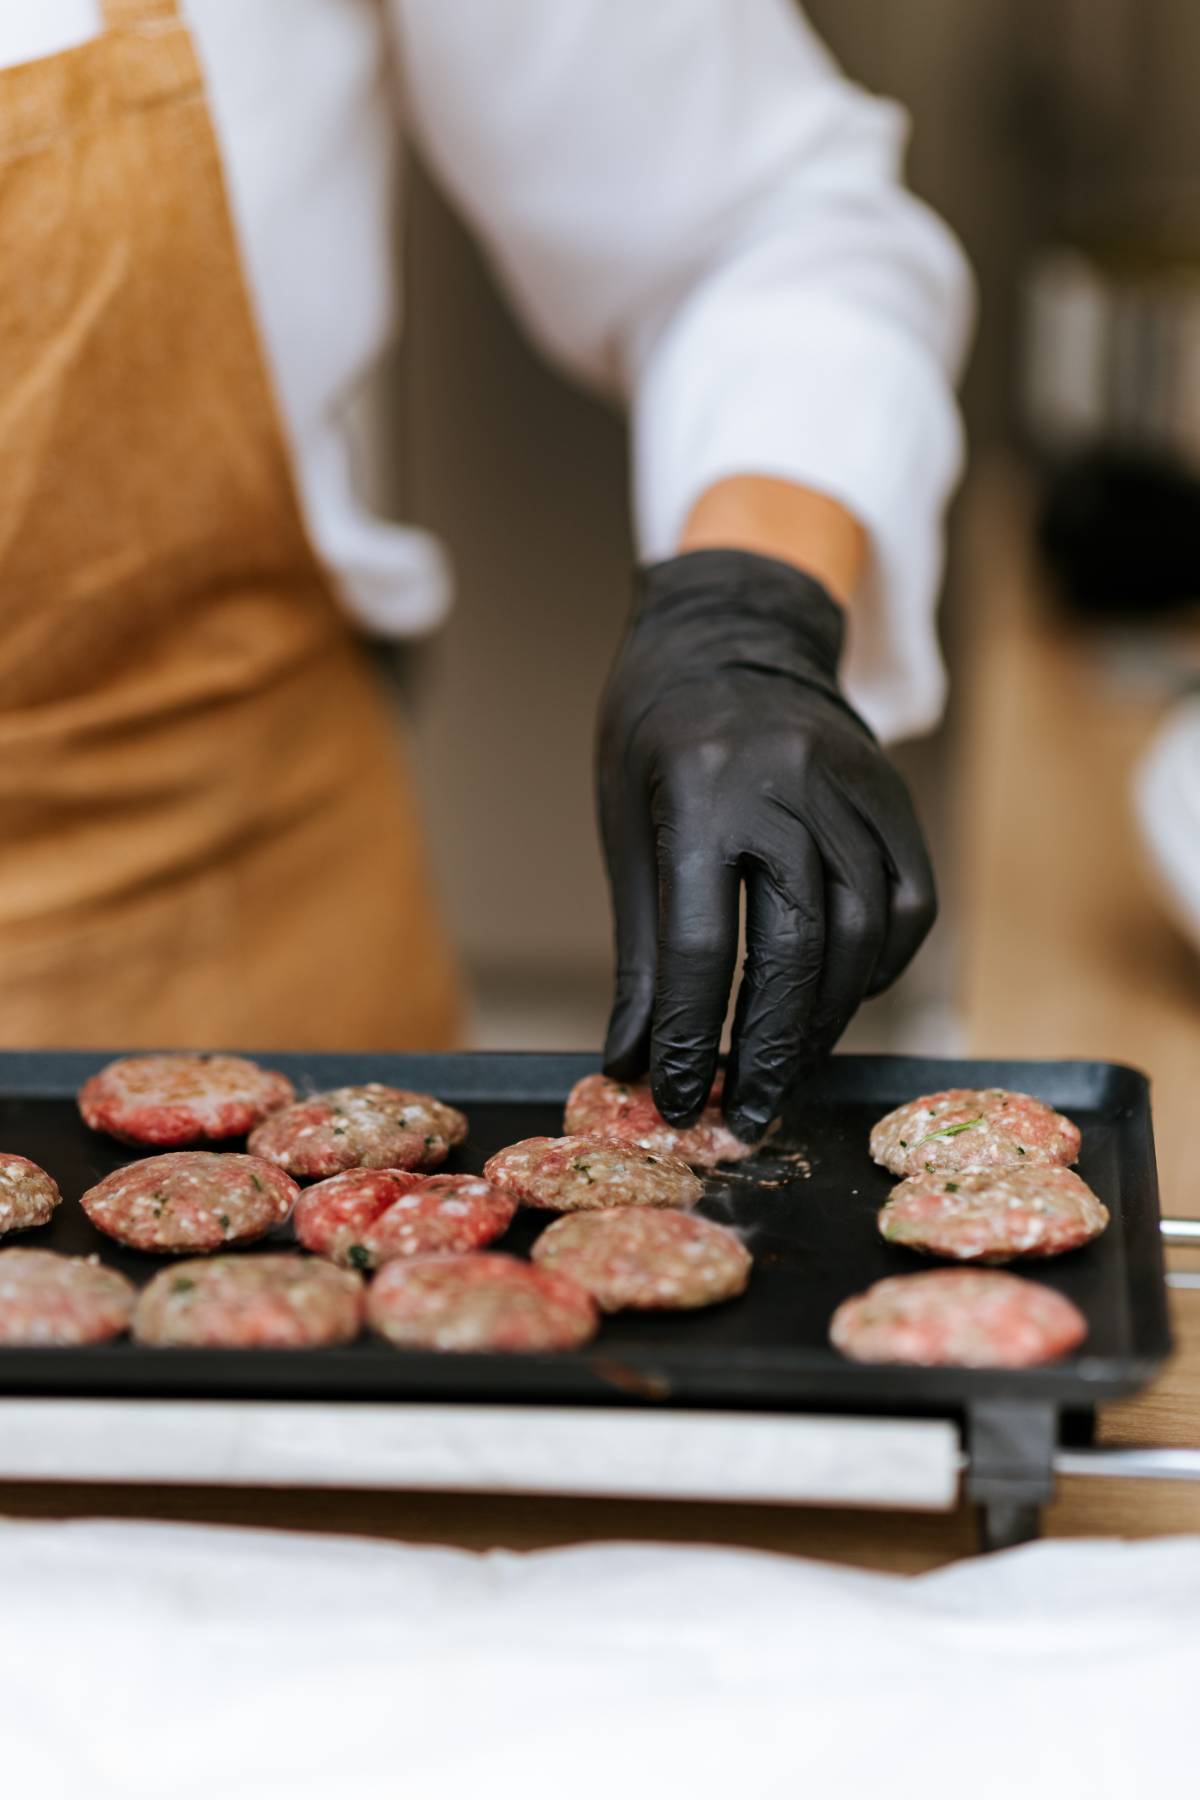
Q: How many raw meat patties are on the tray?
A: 14